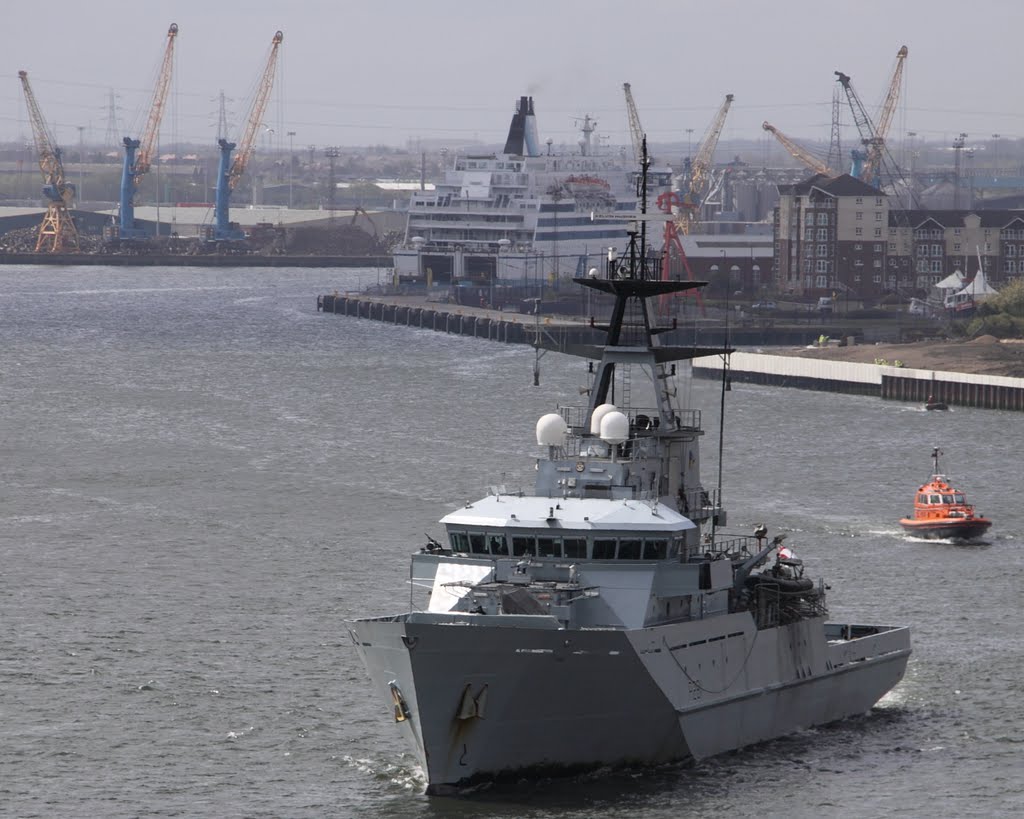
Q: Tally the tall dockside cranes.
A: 8